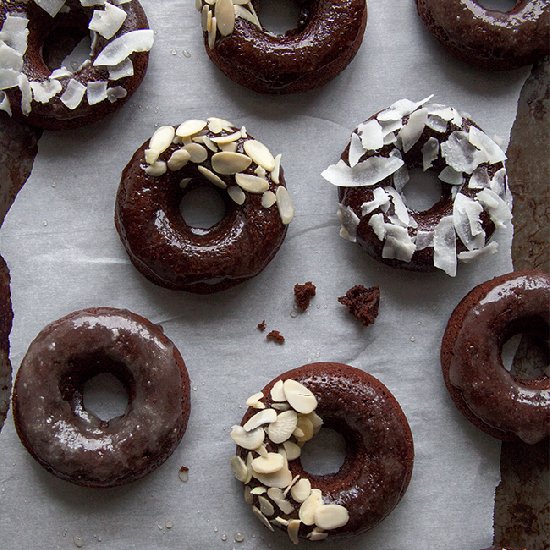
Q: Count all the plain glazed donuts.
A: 3